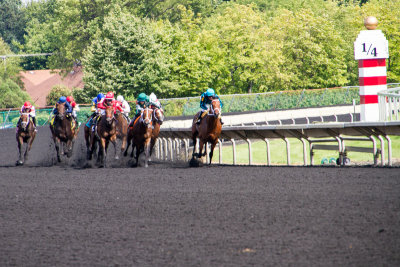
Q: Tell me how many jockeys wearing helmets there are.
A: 9